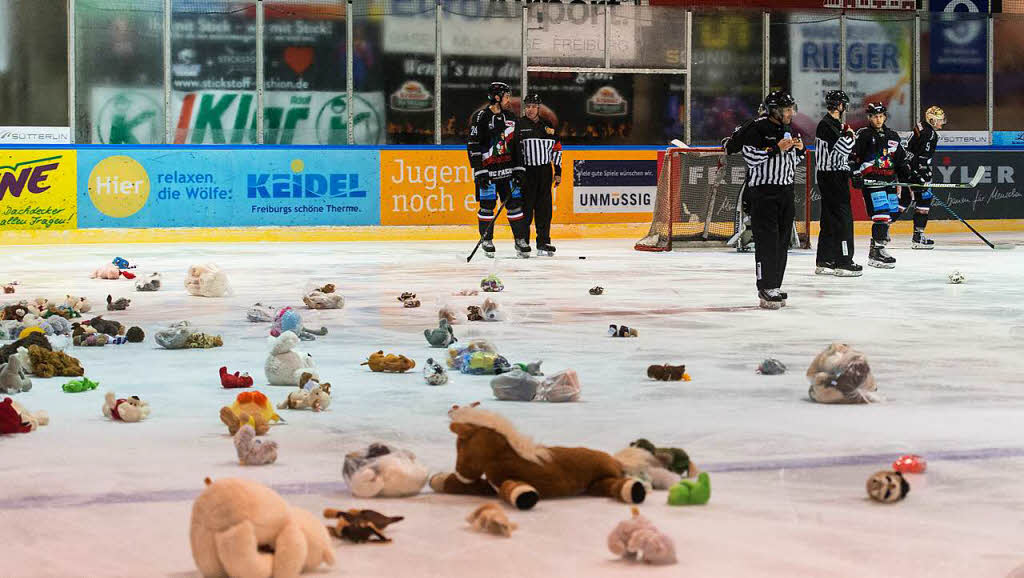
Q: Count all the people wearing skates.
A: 7